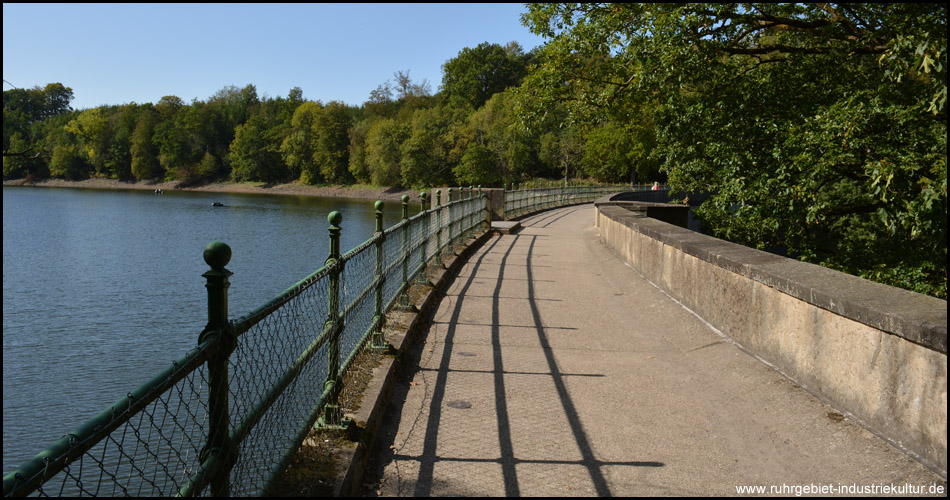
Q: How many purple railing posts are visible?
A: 0